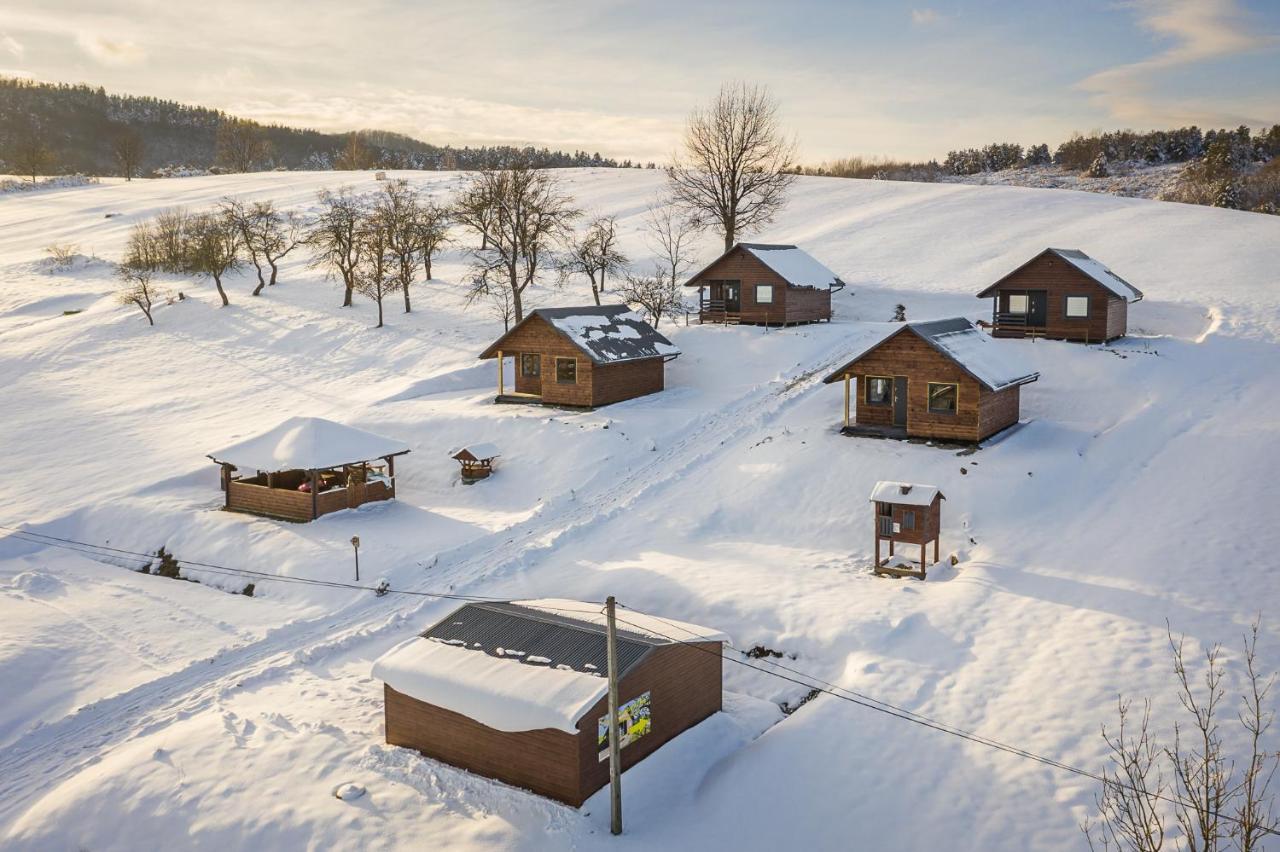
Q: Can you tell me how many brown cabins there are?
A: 4